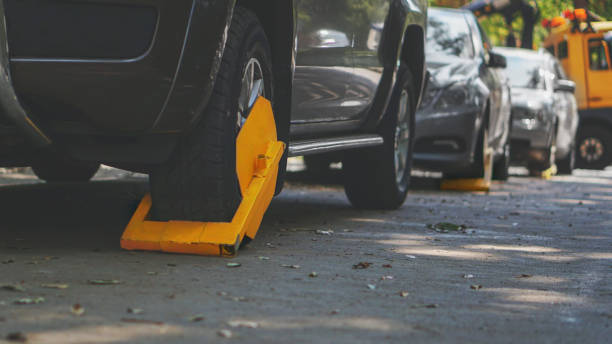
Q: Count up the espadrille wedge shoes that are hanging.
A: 0